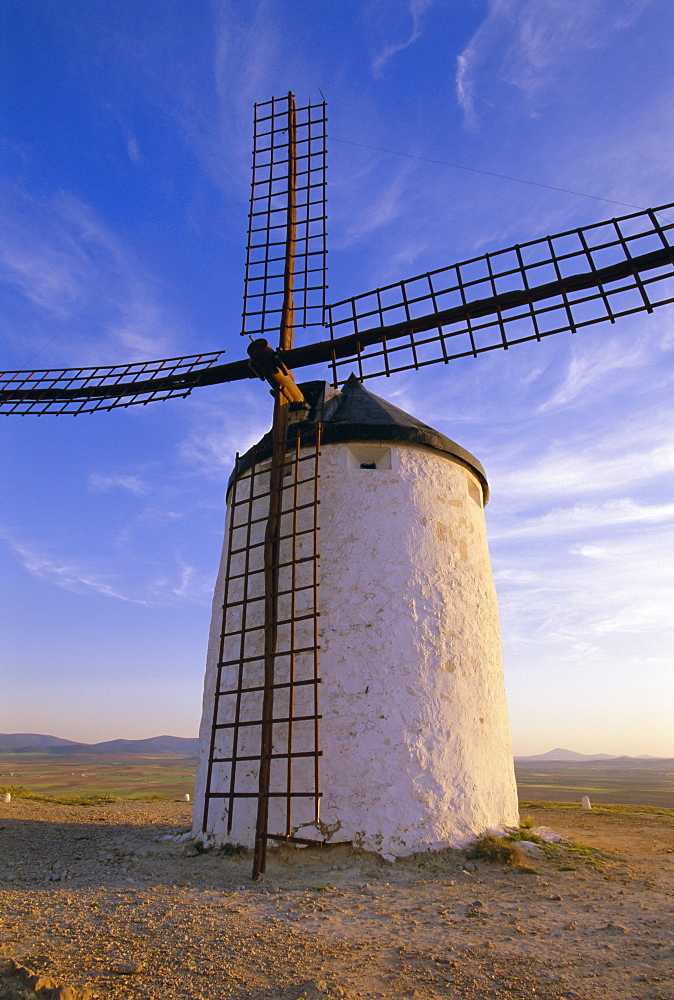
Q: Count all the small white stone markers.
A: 3